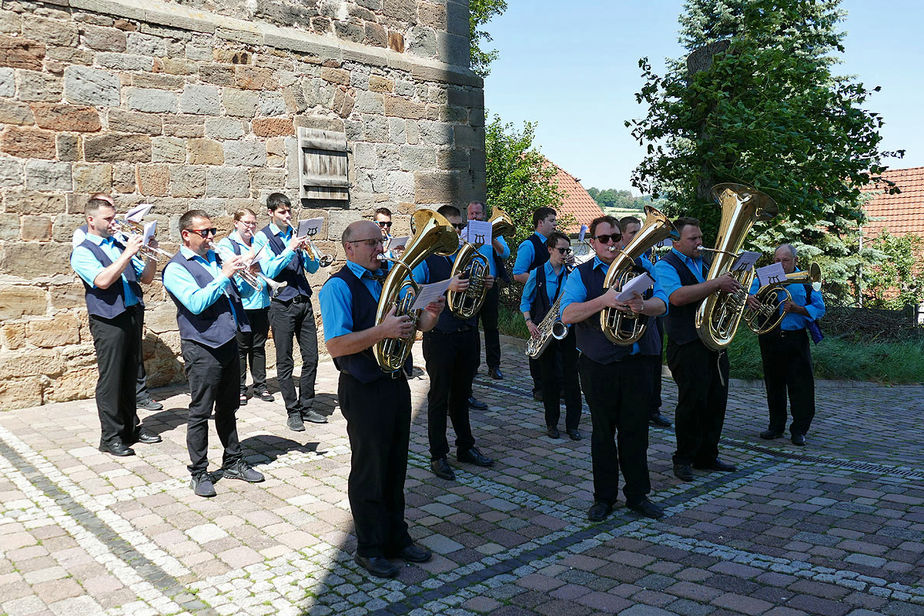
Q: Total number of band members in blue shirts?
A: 15